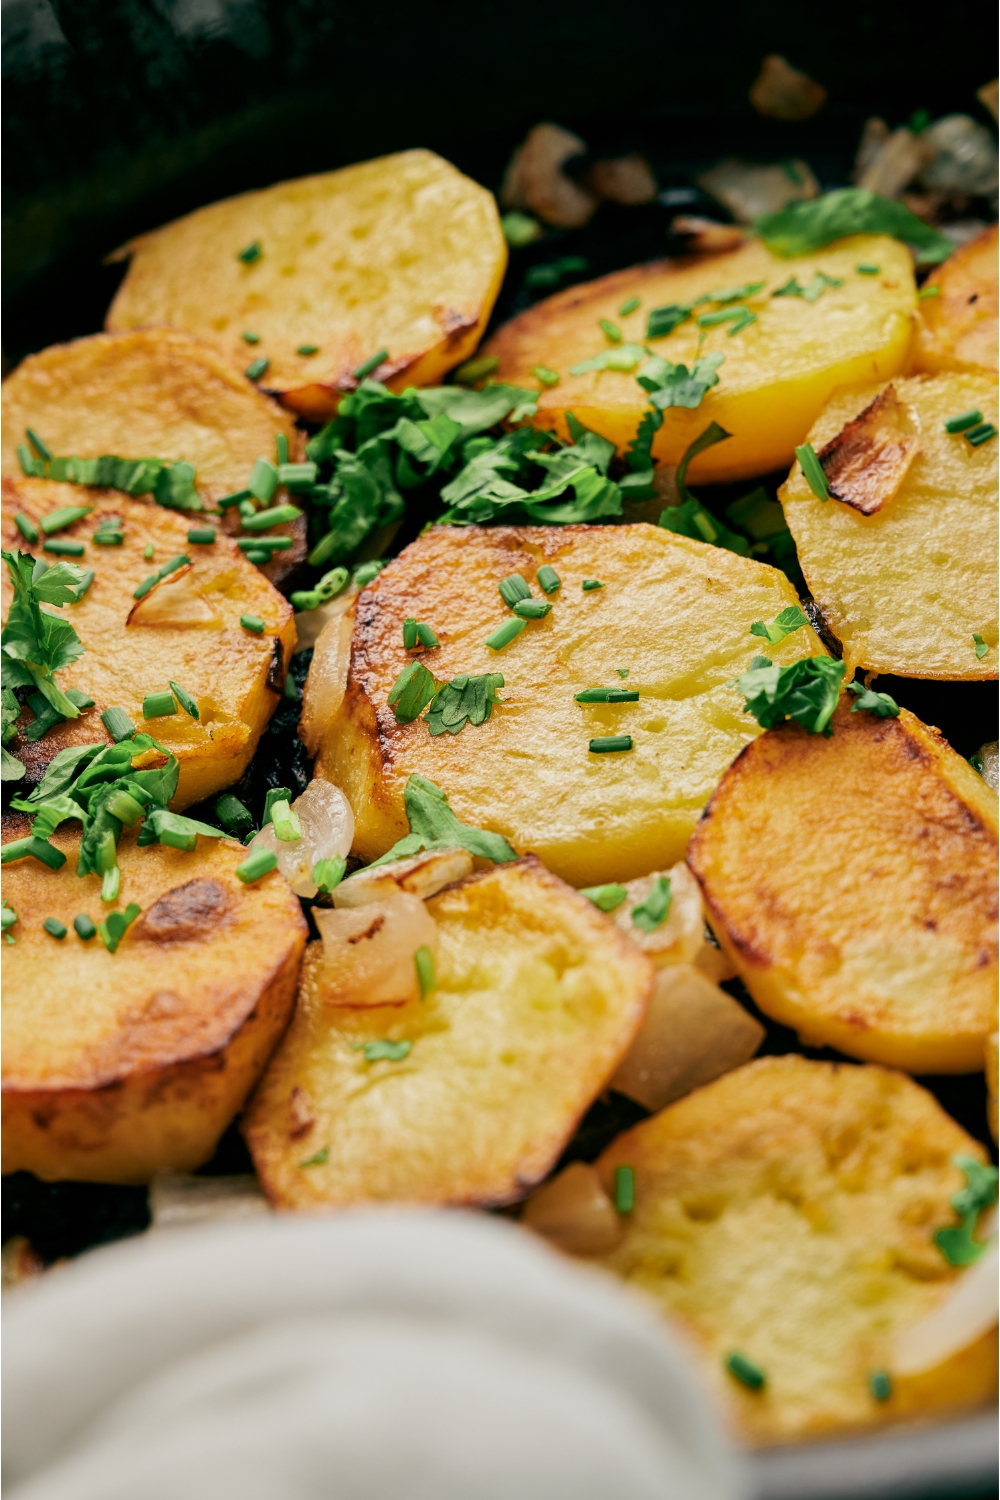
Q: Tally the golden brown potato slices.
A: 11